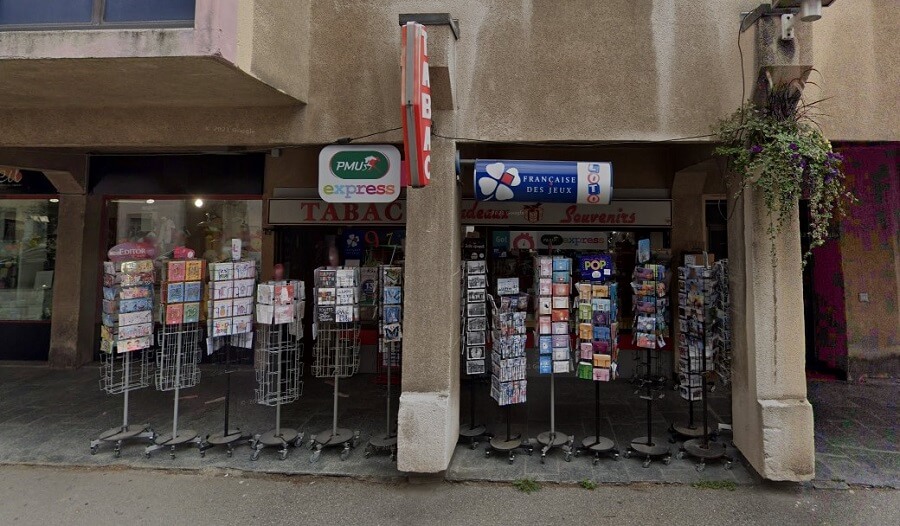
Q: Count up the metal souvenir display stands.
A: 13